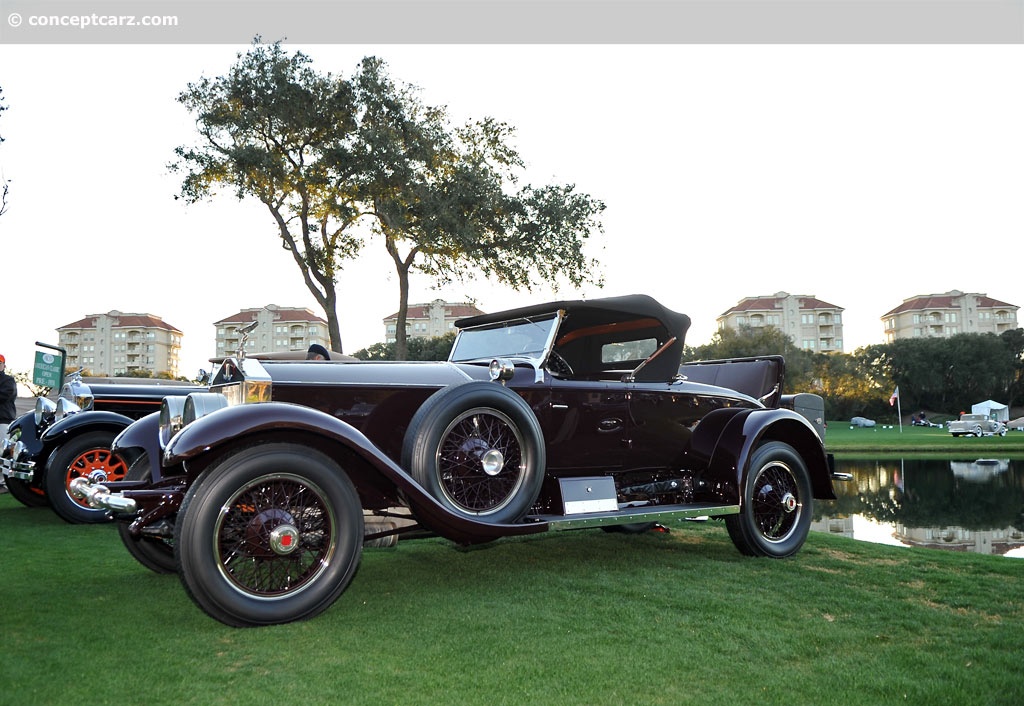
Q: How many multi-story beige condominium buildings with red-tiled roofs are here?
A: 5